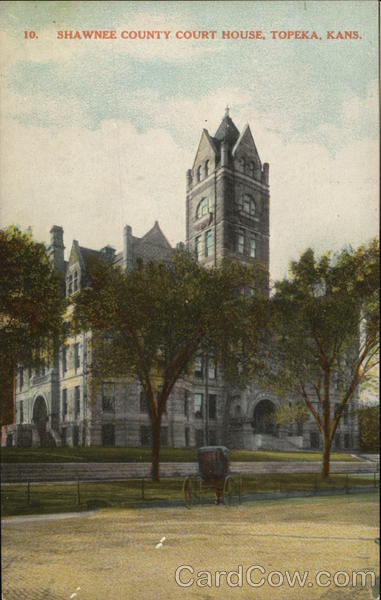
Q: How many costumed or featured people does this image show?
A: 0